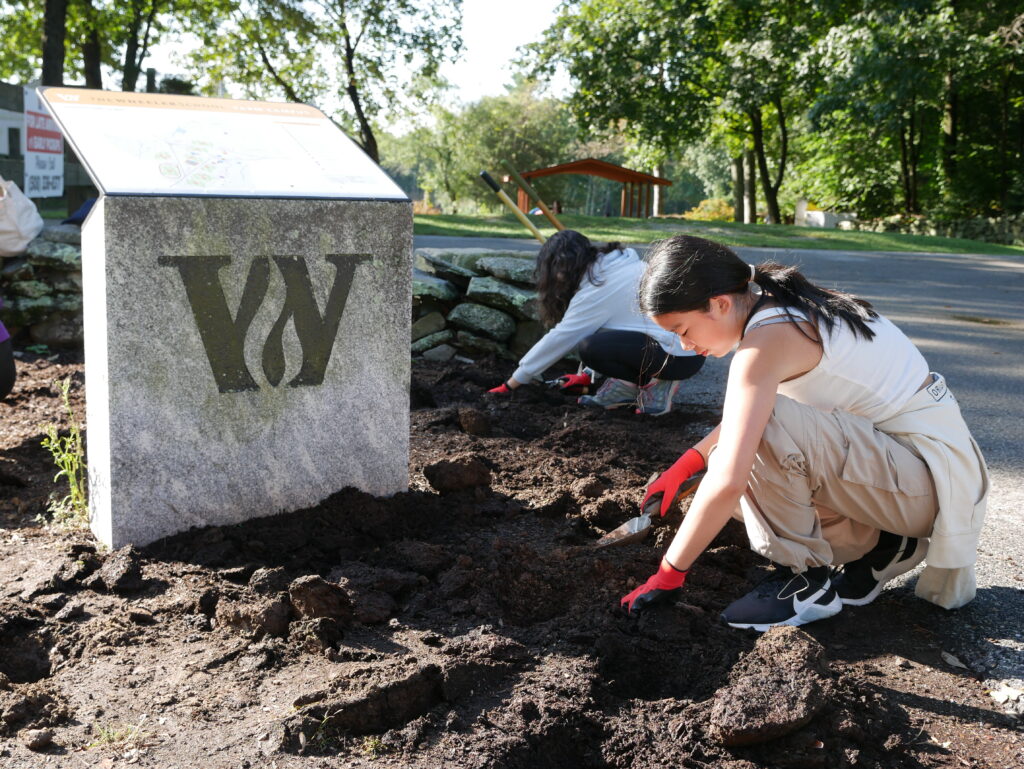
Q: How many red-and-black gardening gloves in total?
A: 4